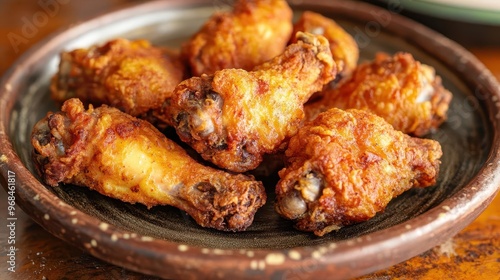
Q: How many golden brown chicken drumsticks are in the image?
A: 7